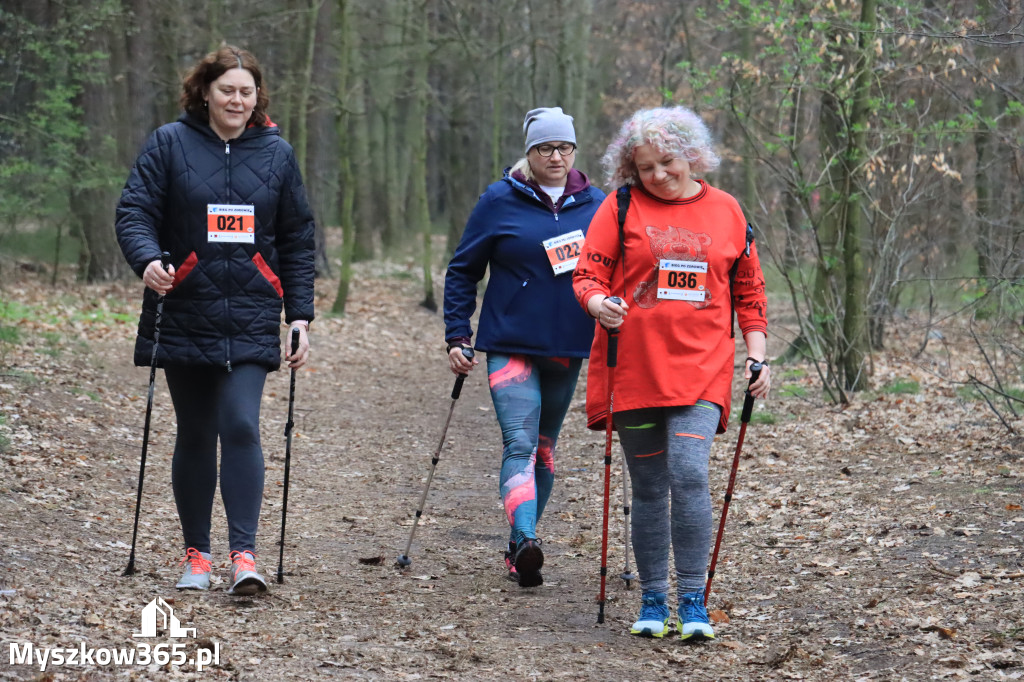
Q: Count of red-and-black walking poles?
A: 2